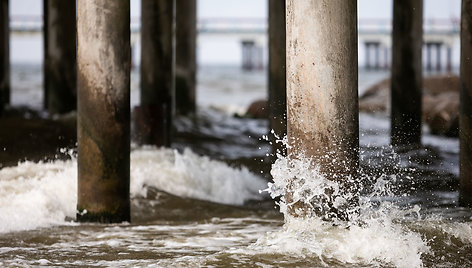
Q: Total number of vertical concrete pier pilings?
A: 9